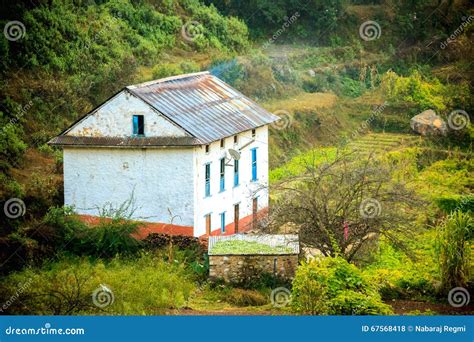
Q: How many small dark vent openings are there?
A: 4